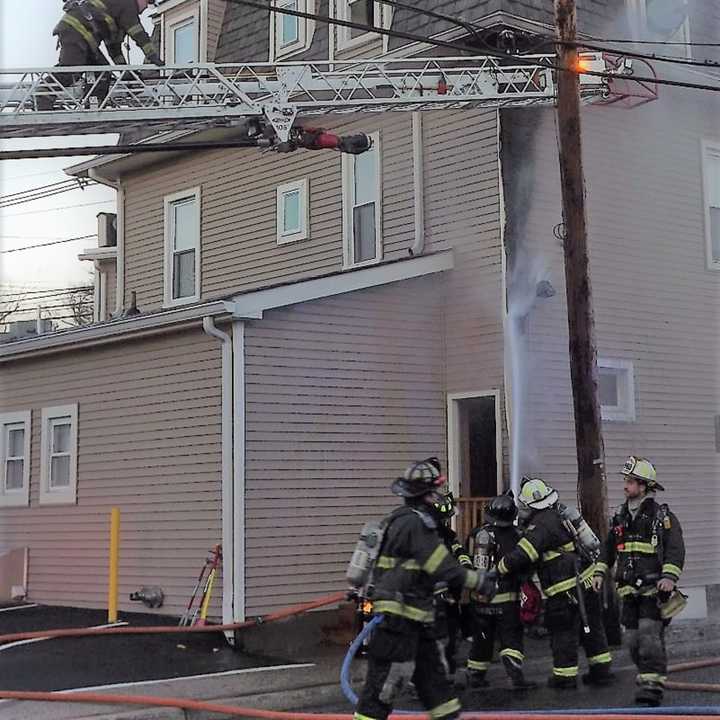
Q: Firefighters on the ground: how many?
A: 5